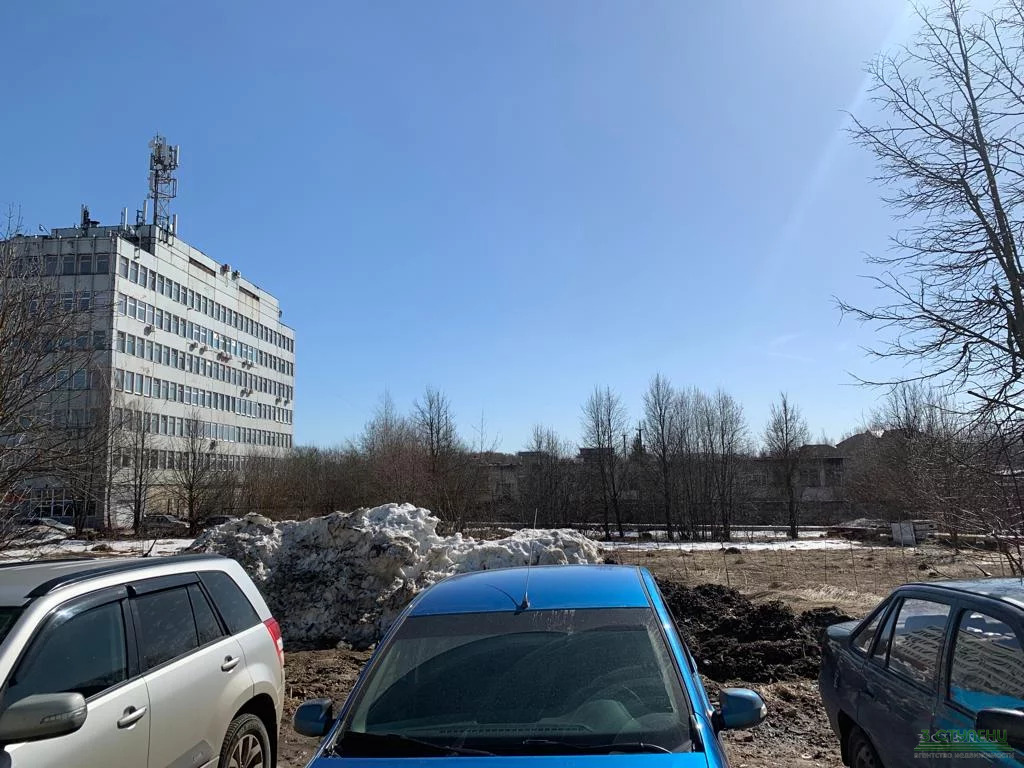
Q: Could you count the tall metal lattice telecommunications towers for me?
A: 1